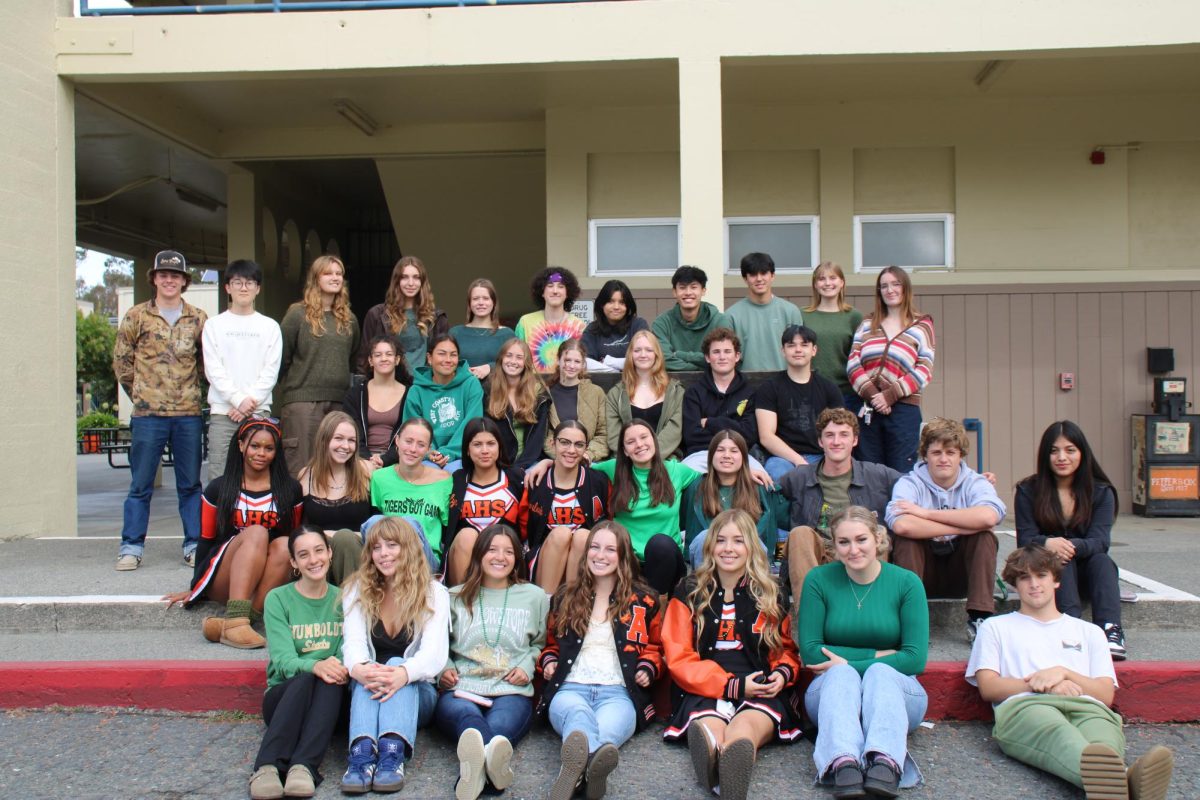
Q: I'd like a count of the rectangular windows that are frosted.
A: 3